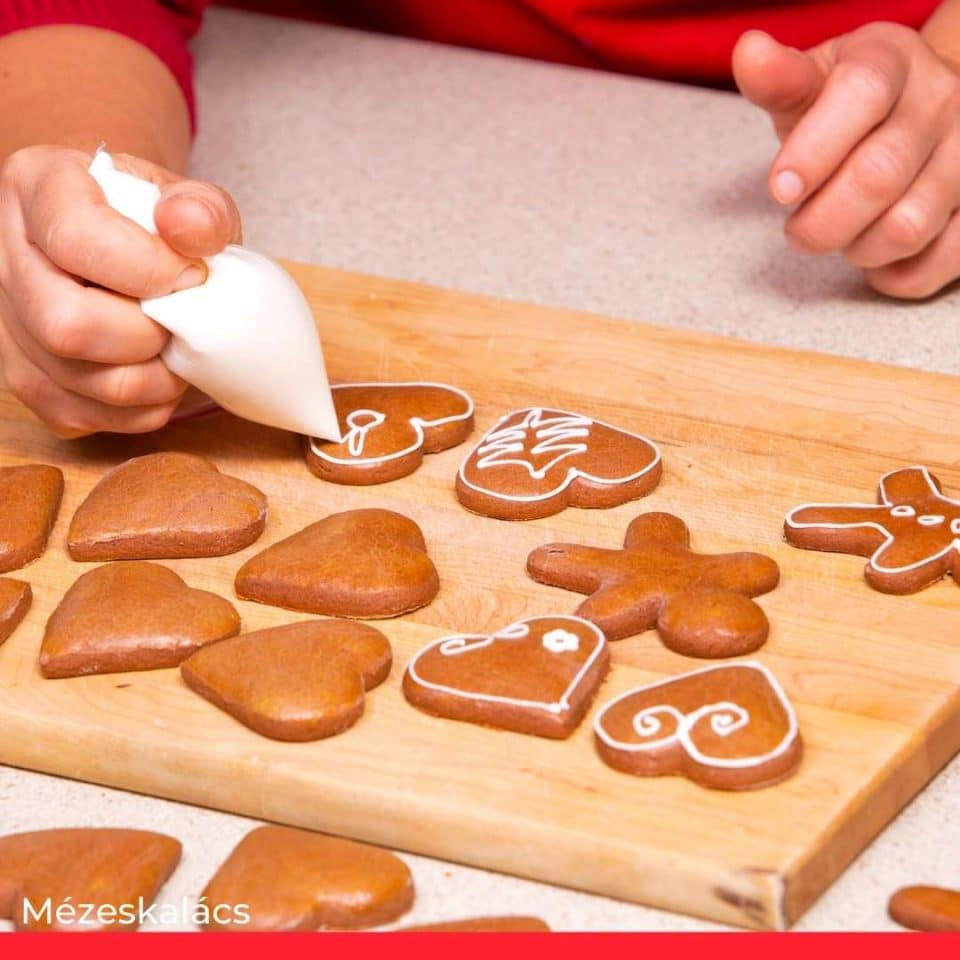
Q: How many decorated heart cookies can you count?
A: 4